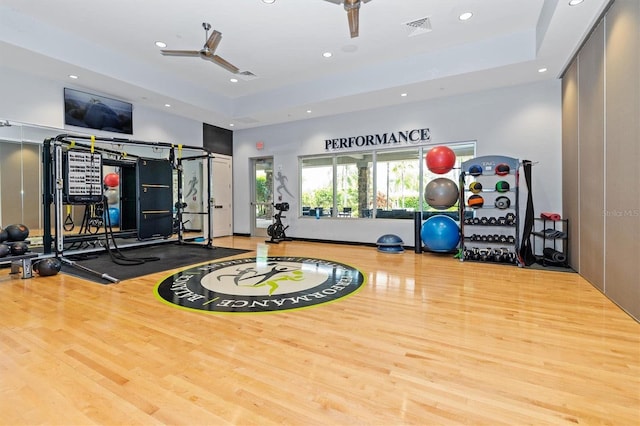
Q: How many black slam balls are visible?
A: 5